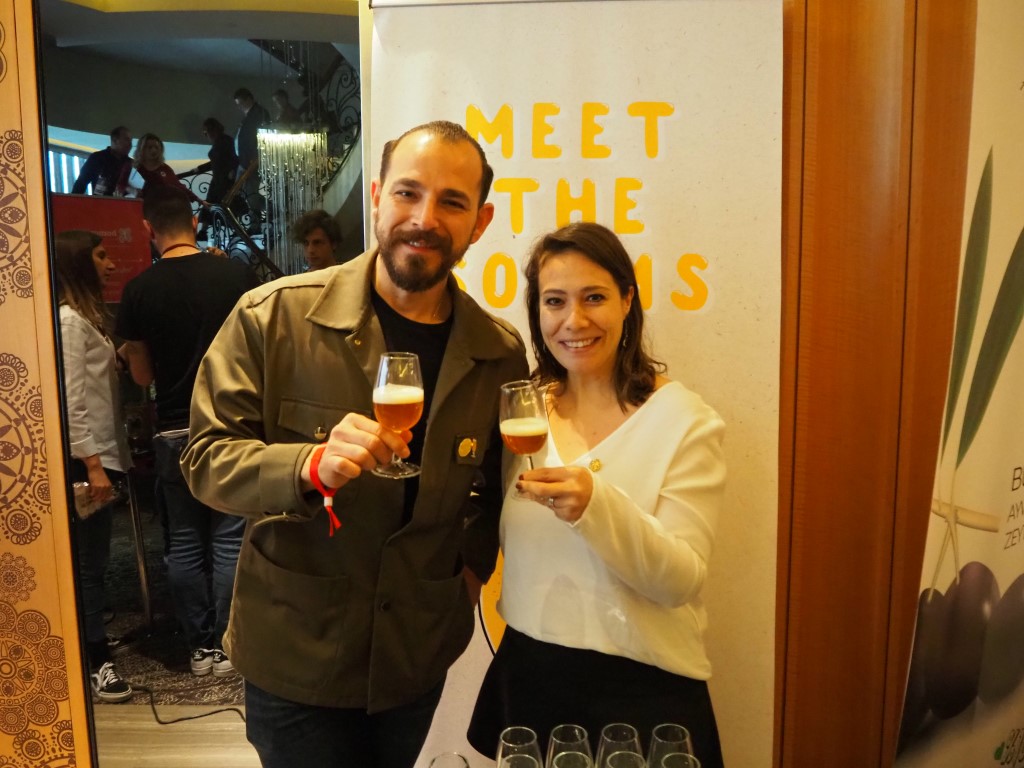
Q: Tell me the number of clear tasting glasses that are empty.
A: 9